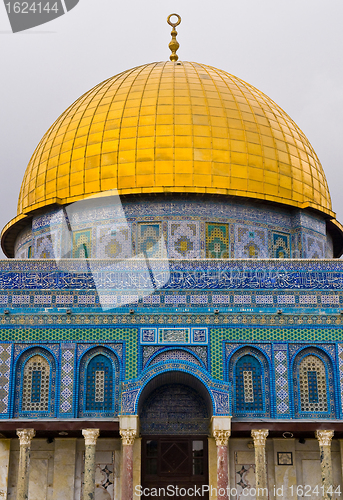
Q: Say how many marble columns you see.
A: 6